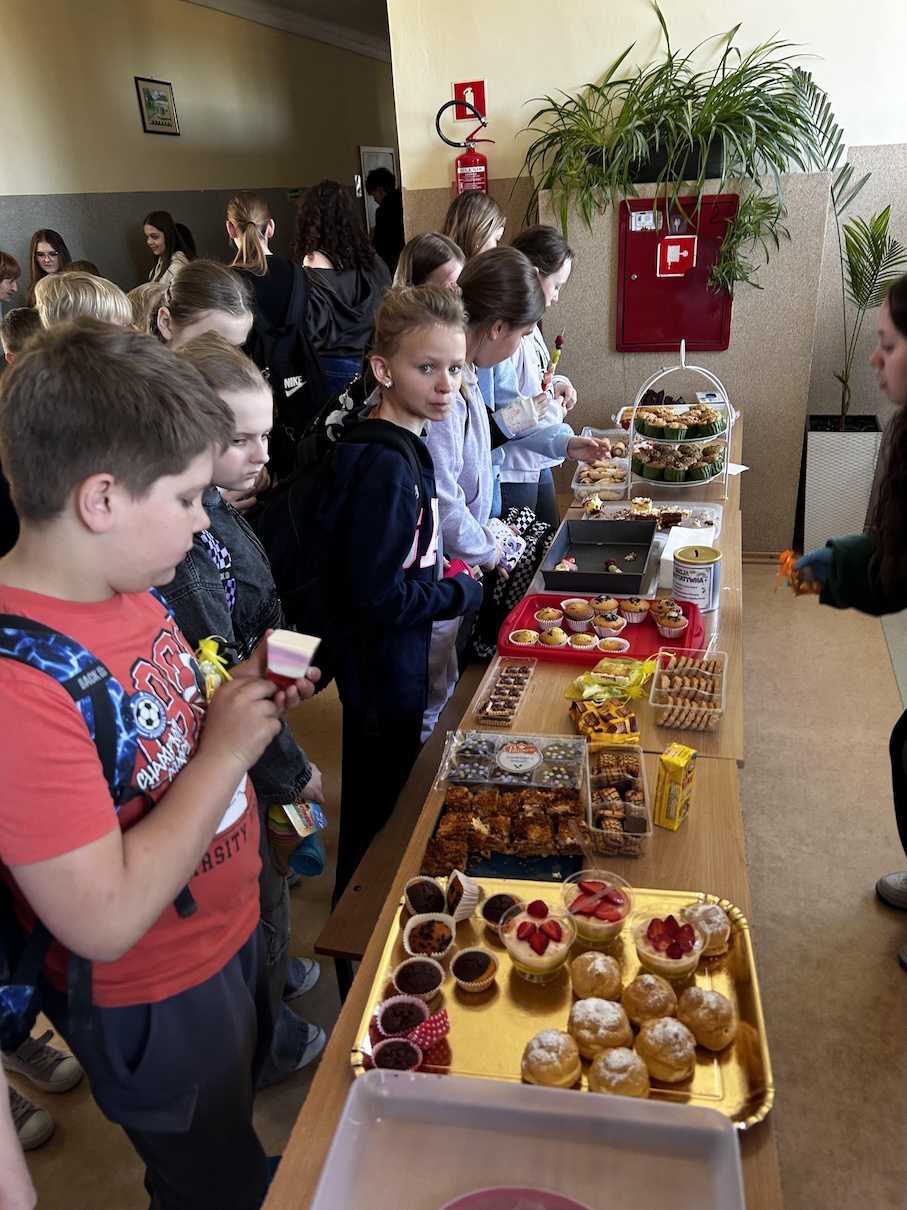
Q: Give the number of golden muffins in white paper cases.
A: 11